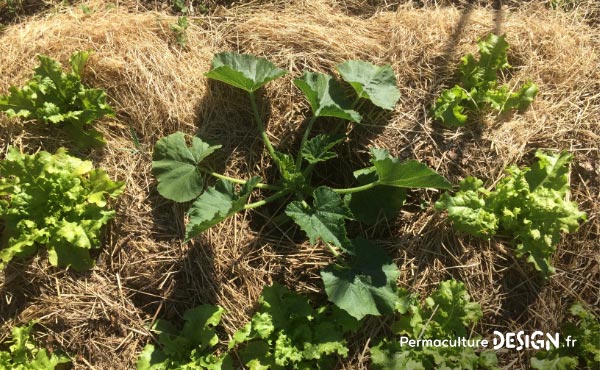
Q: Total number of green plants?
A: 10